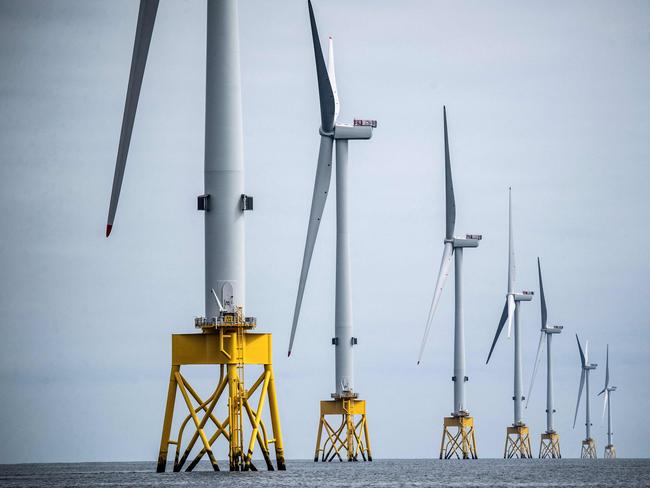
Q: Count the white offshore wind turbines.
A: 7